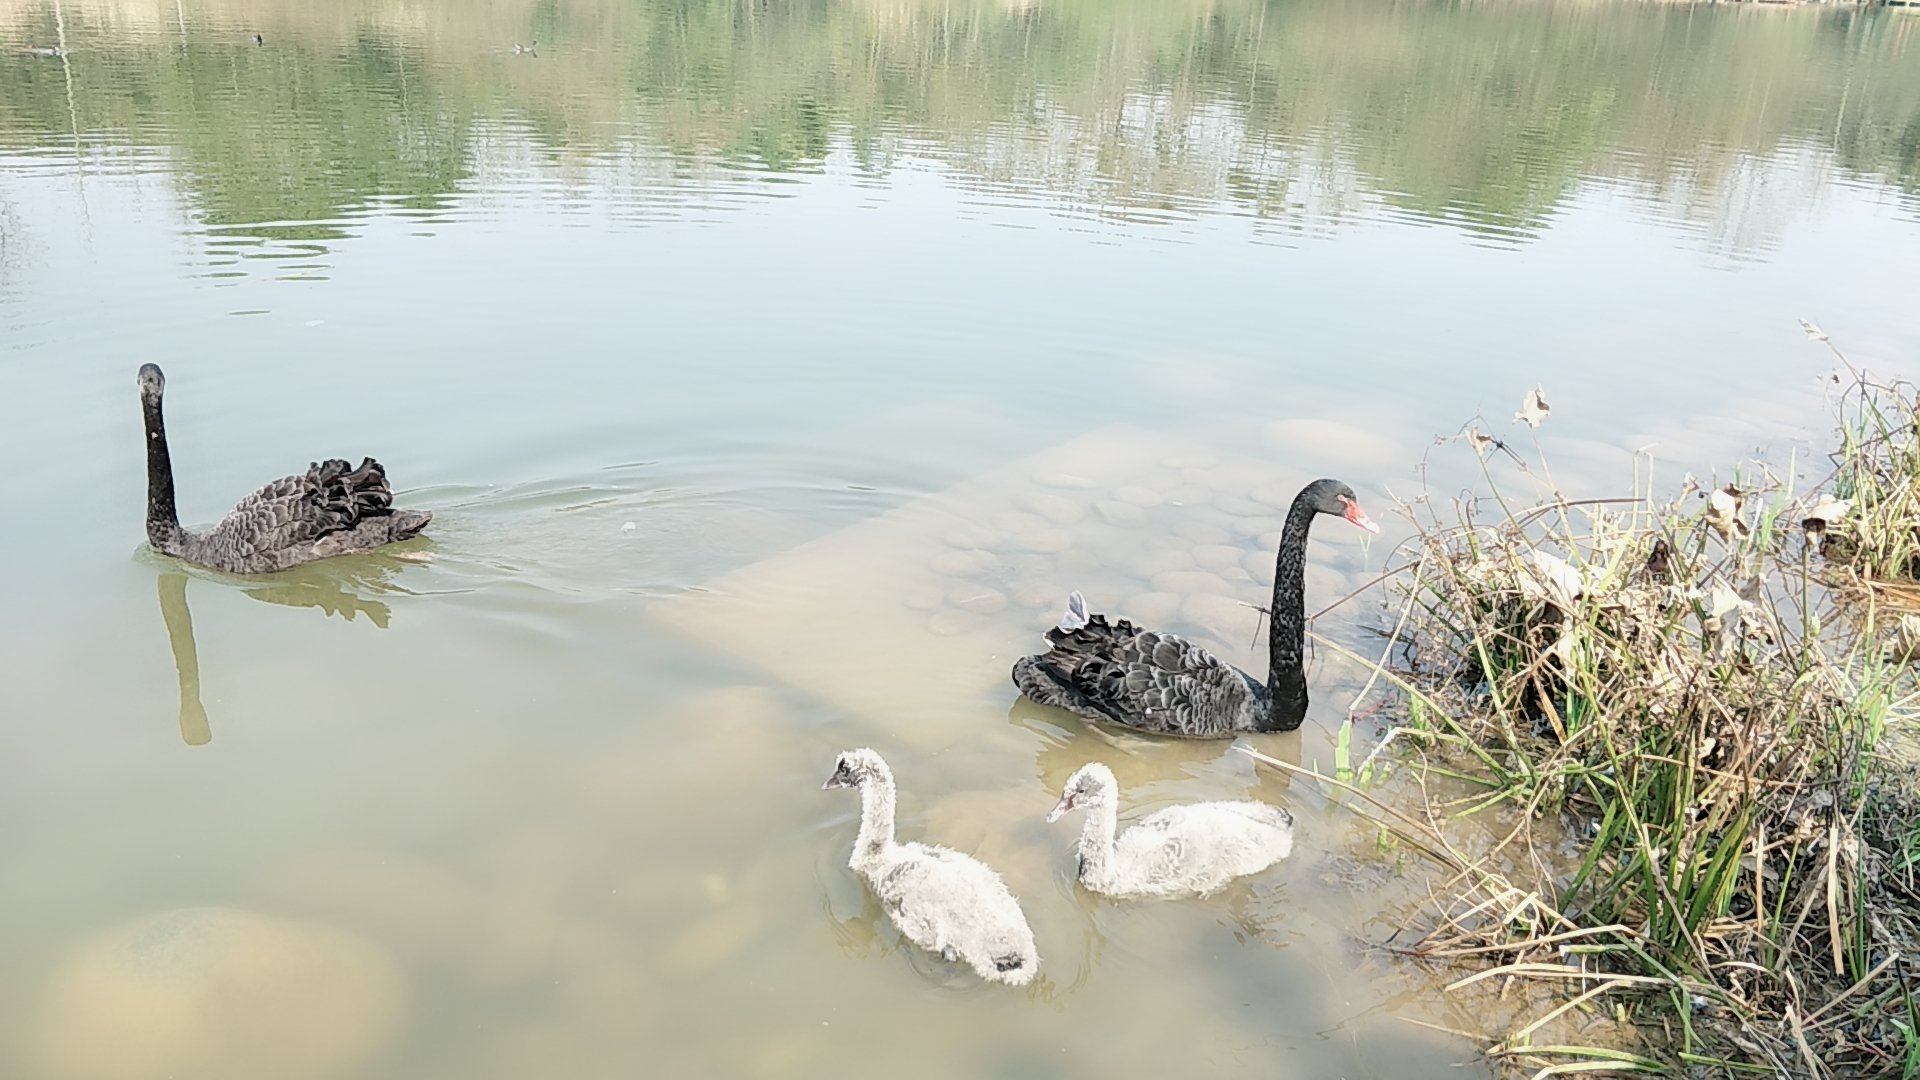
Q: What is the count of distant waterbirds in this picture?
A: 3